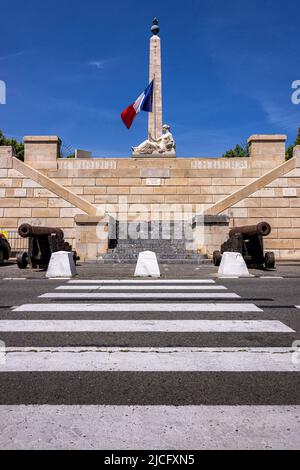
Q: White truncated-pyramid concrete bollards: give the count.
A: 3